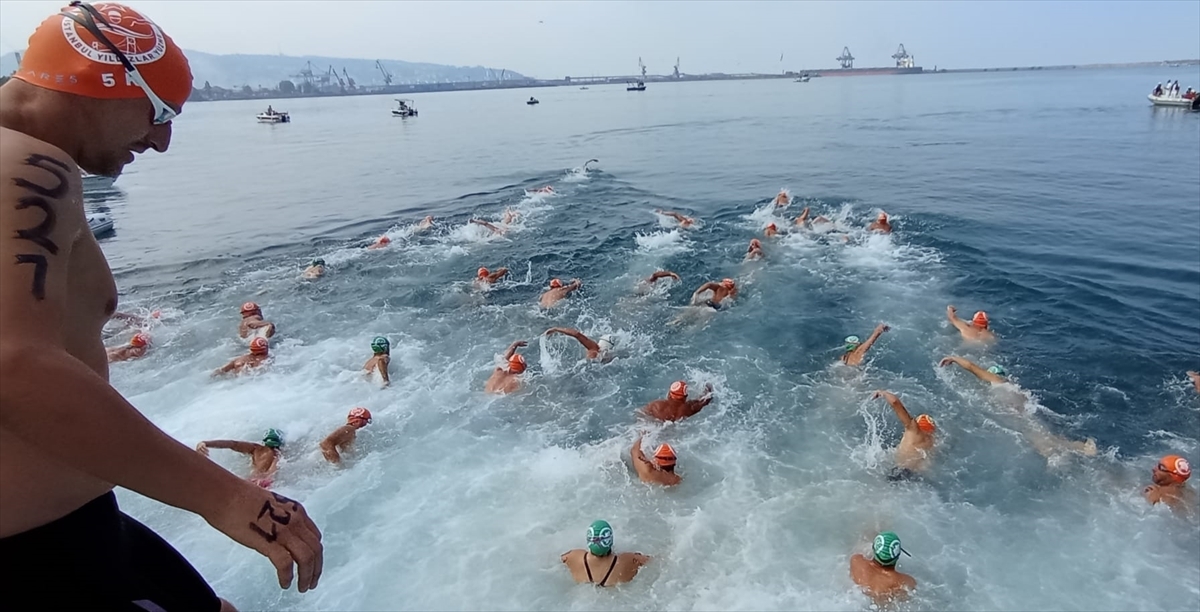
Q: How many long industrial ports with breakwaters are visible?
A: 1